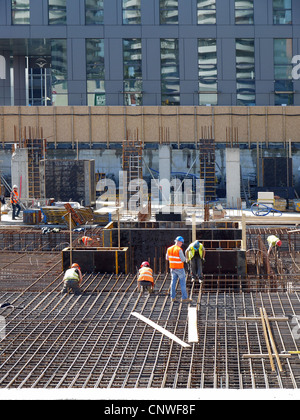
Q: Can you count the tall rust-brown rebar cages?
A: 3